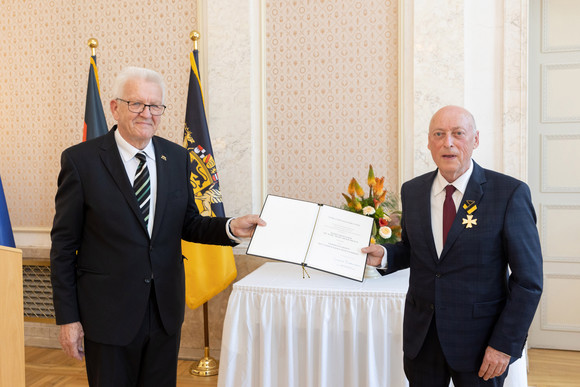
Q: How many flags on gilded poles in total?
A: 2